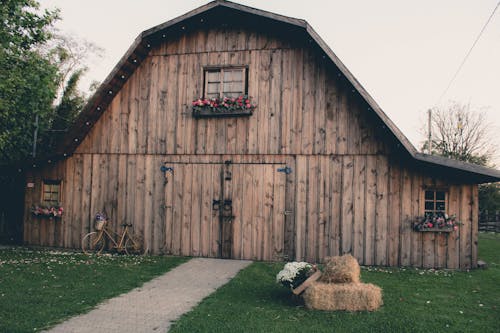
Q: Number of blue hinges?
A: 2